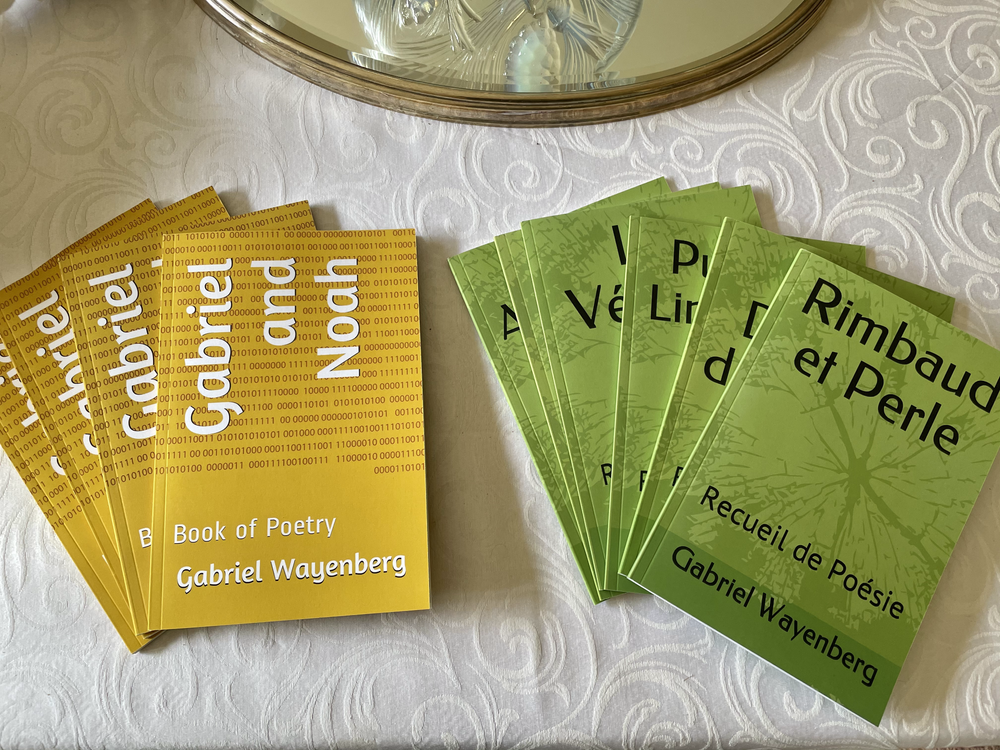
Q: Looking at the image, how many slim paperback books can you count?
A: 10